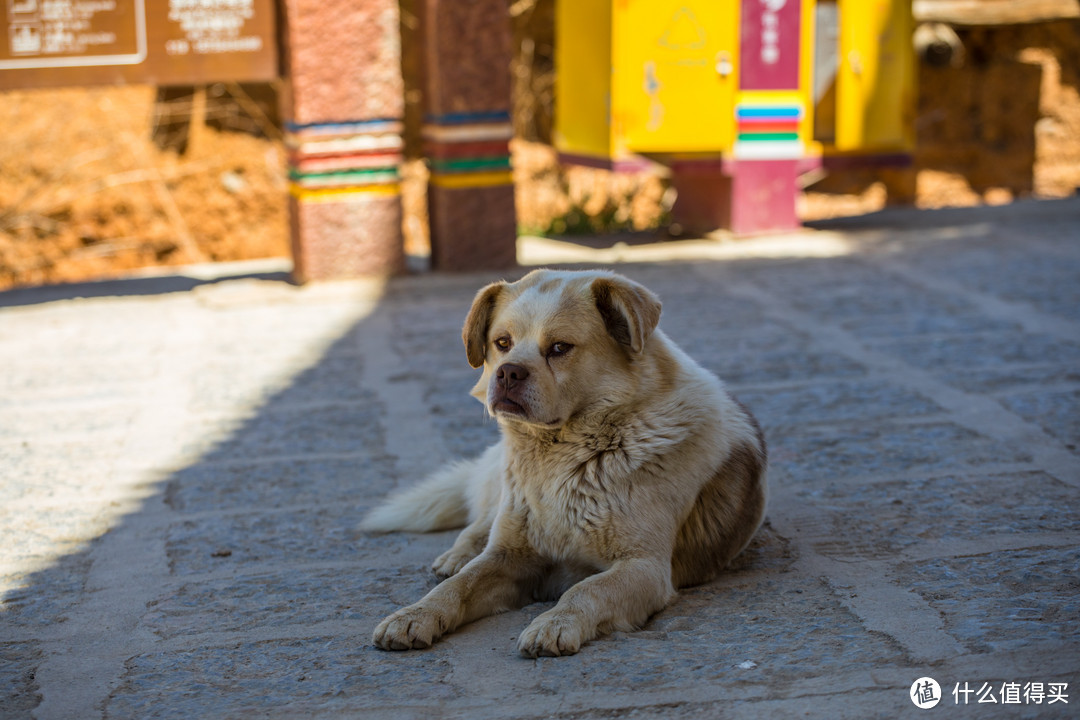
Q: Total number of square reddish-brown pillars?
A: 2